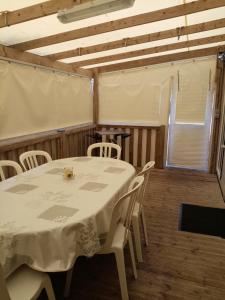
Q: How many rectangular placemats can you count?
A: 6